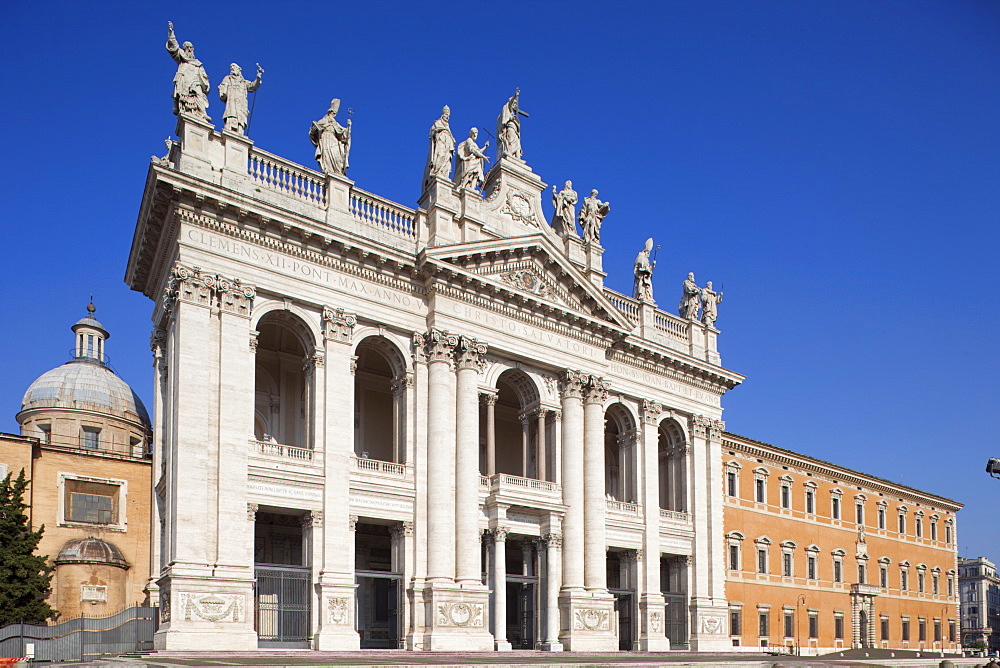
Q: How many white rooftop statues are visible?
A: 11